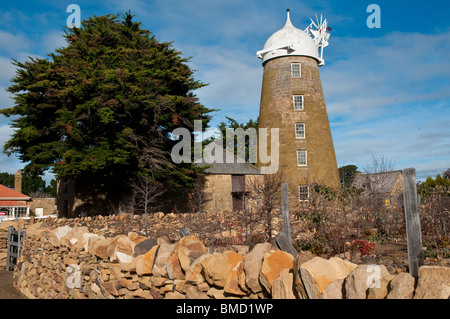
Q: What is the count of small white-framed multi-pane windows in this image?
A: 5